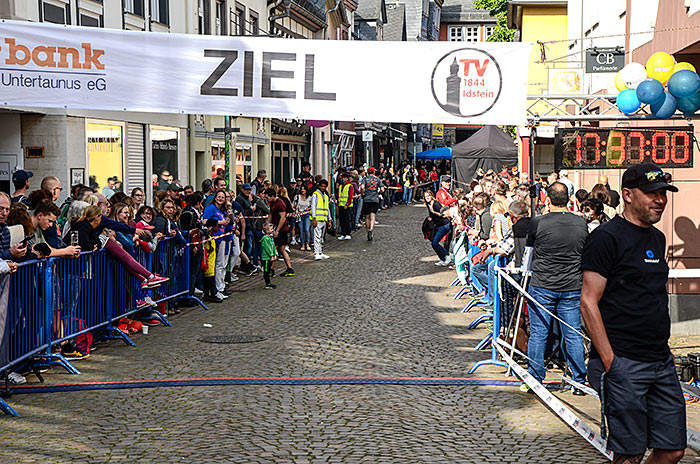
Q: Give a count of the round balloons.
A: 9